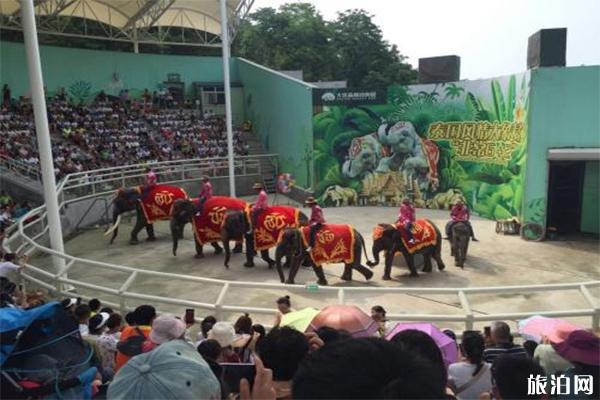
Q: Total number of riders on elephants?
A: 6